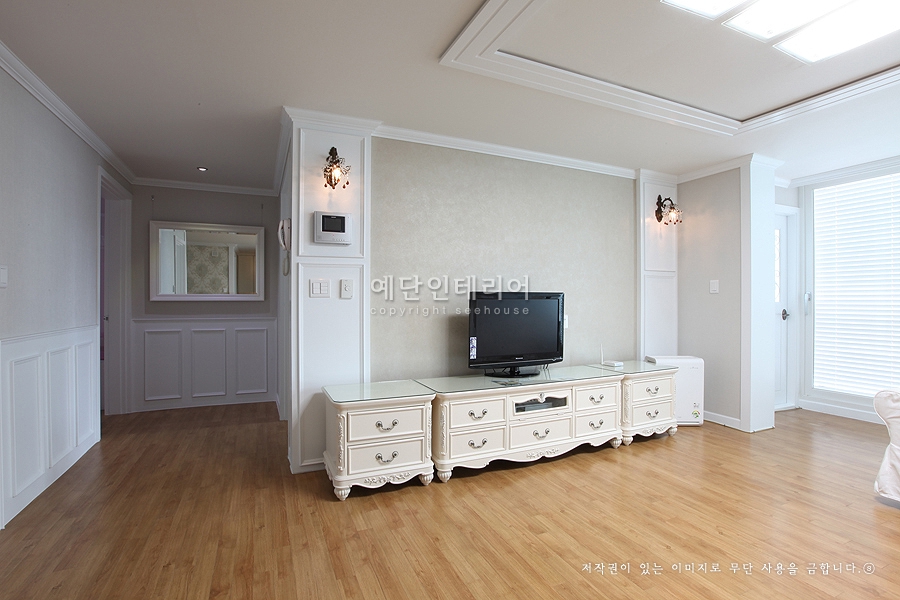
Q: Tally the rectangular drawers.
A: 9